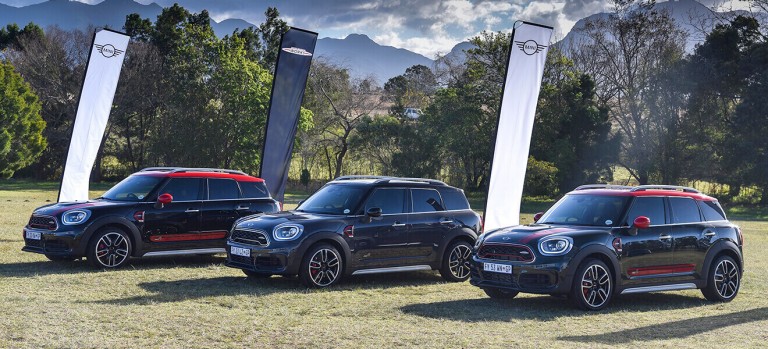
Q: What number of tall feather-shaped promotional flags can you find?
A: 3